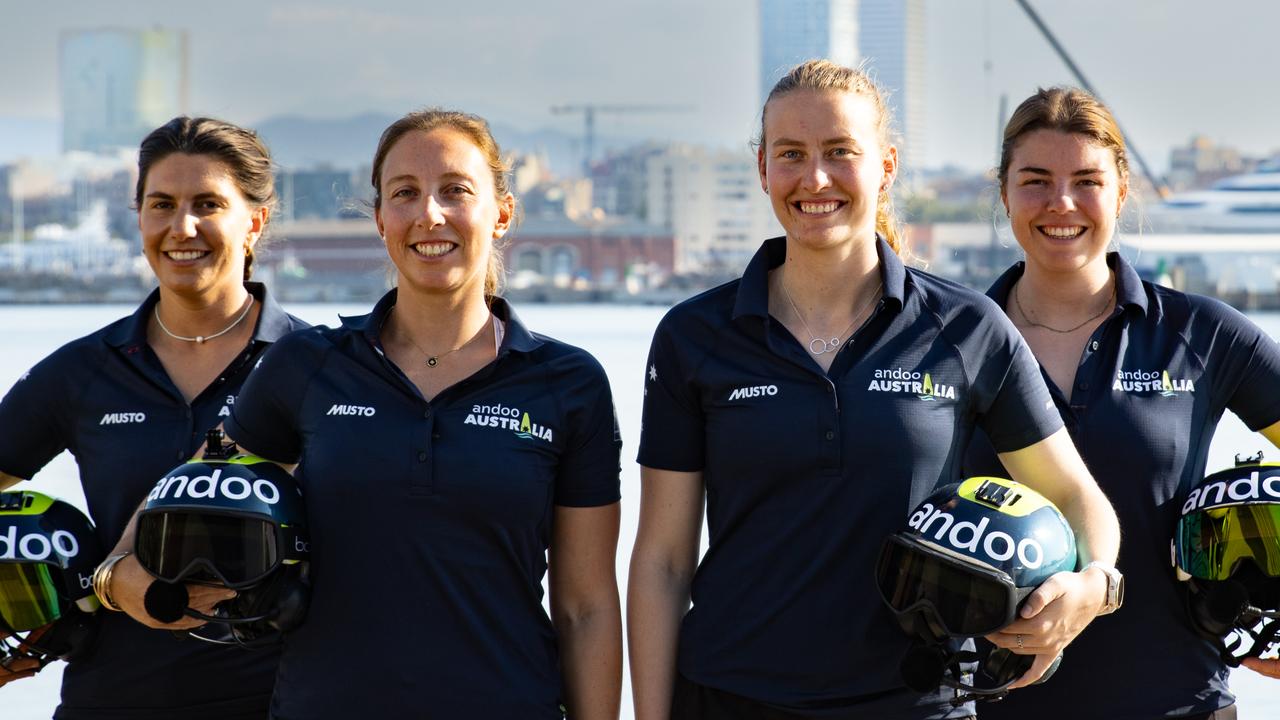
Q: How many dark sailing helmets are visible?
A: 4